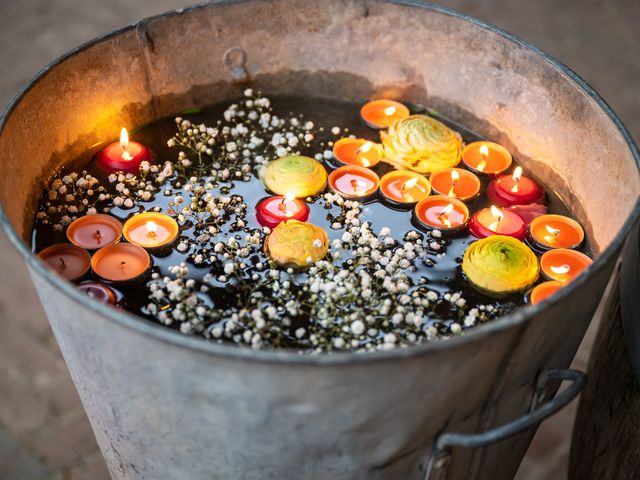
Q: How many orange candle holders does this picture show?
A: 14